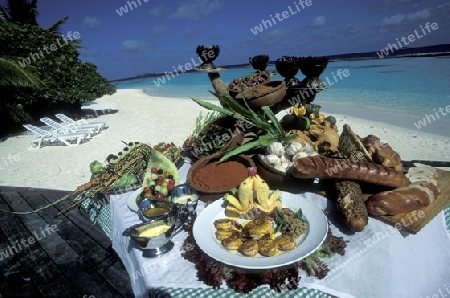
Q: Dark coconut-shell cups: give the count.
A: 4